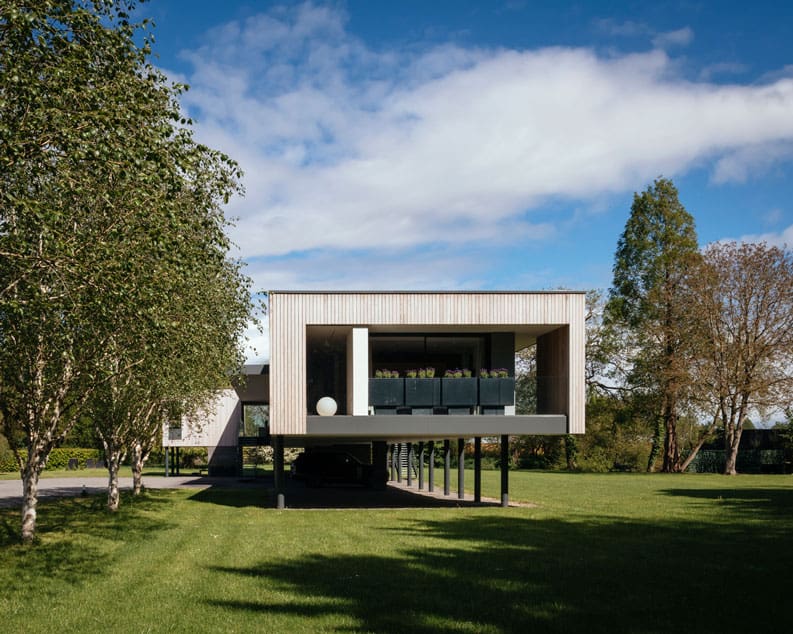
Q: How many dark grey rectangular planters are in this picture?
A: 4